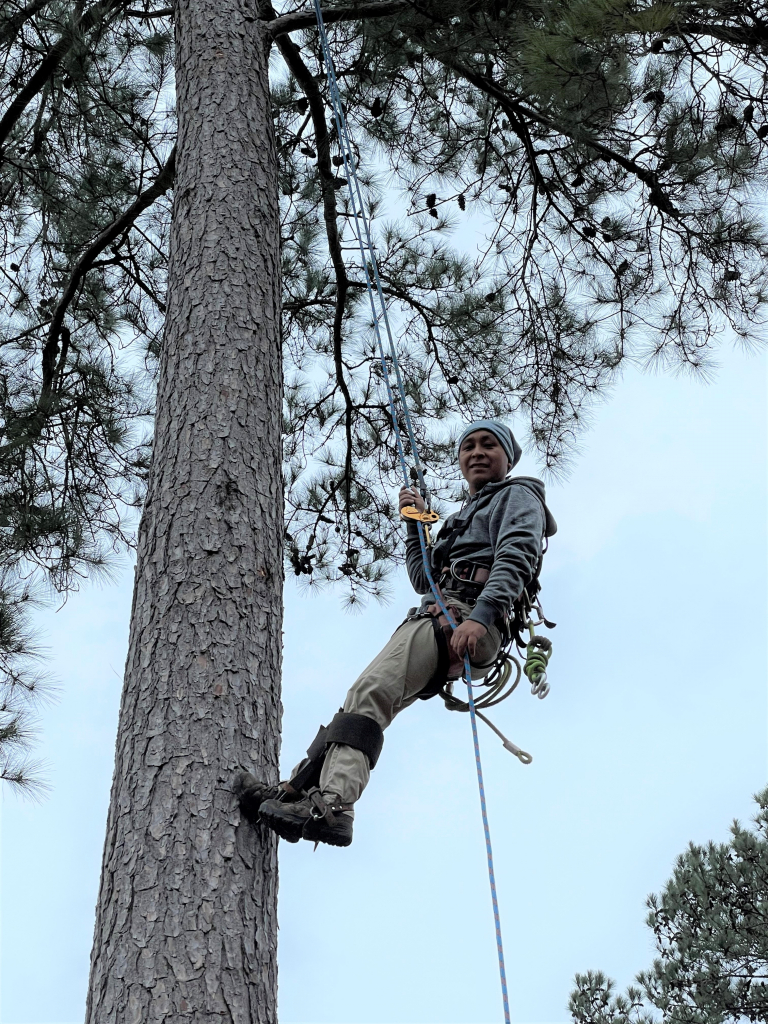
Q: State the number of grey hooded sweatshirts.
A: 1